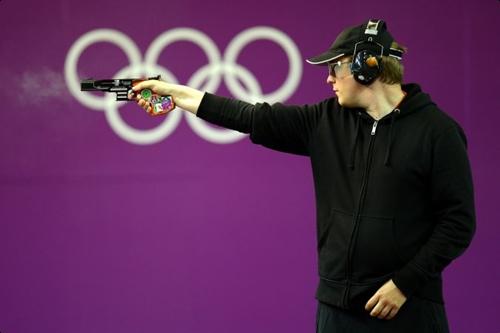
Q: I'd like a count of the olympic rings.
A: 5